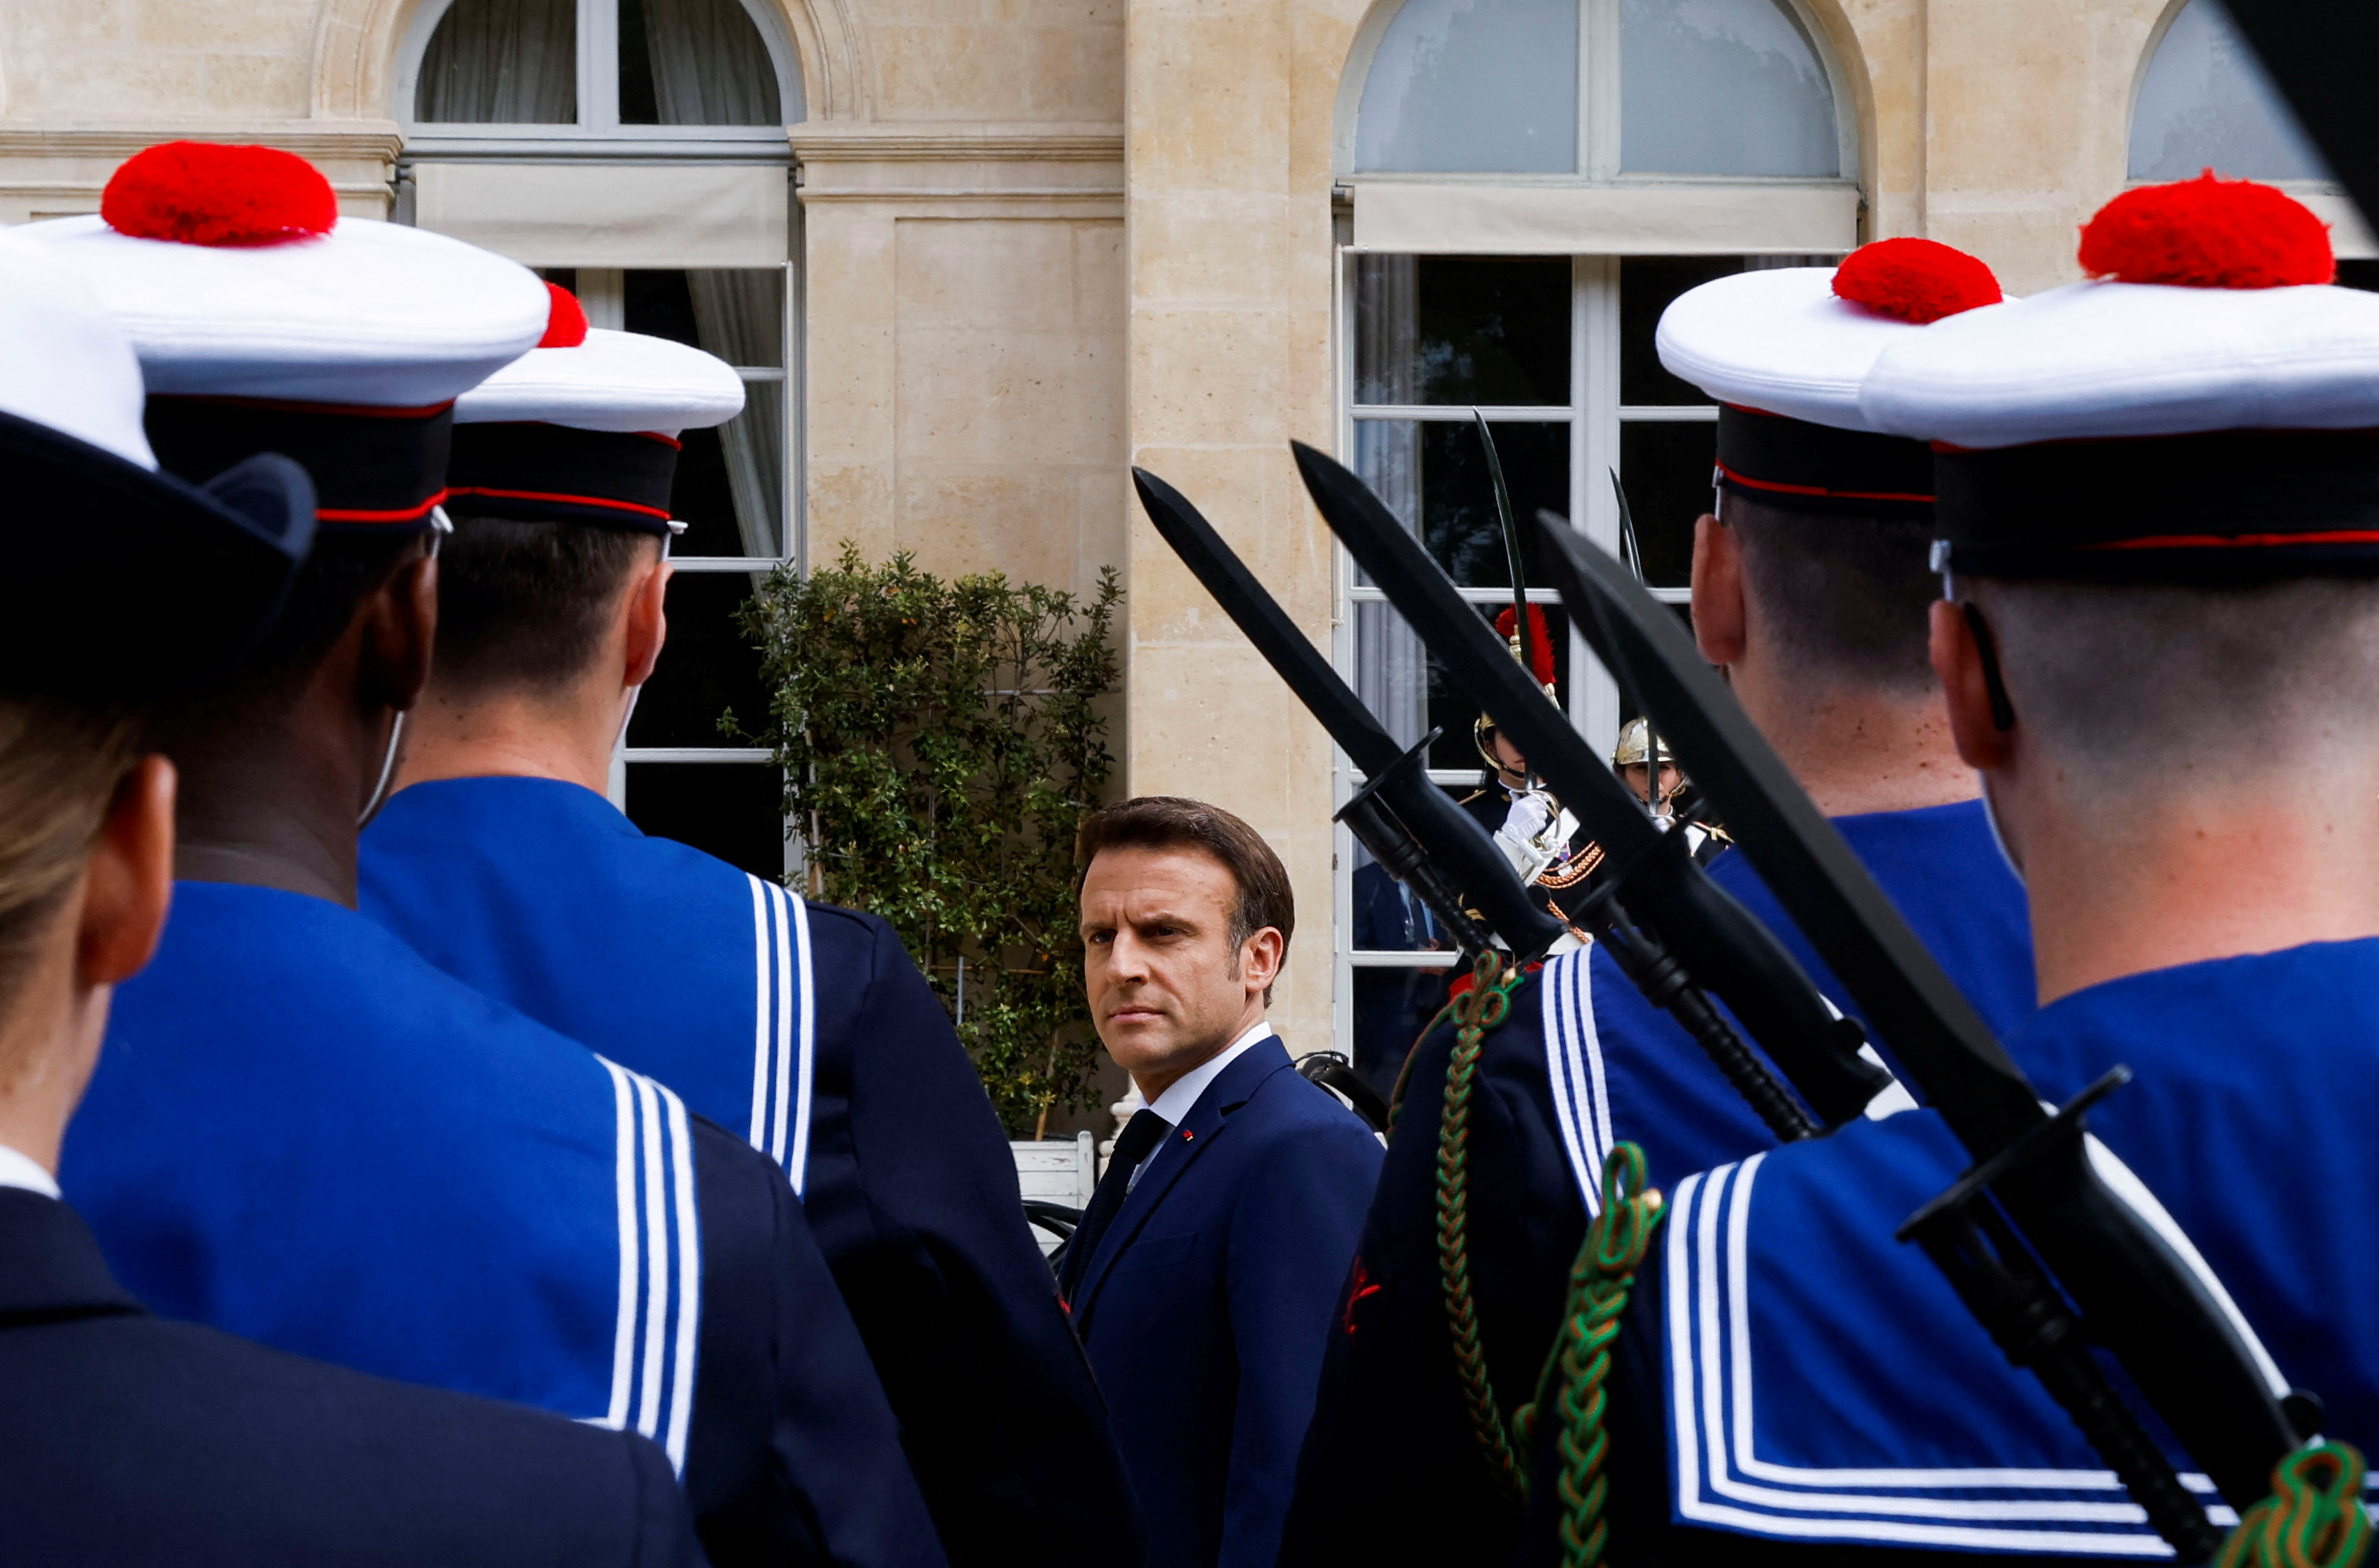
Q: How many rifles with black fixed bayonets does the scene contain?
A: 3